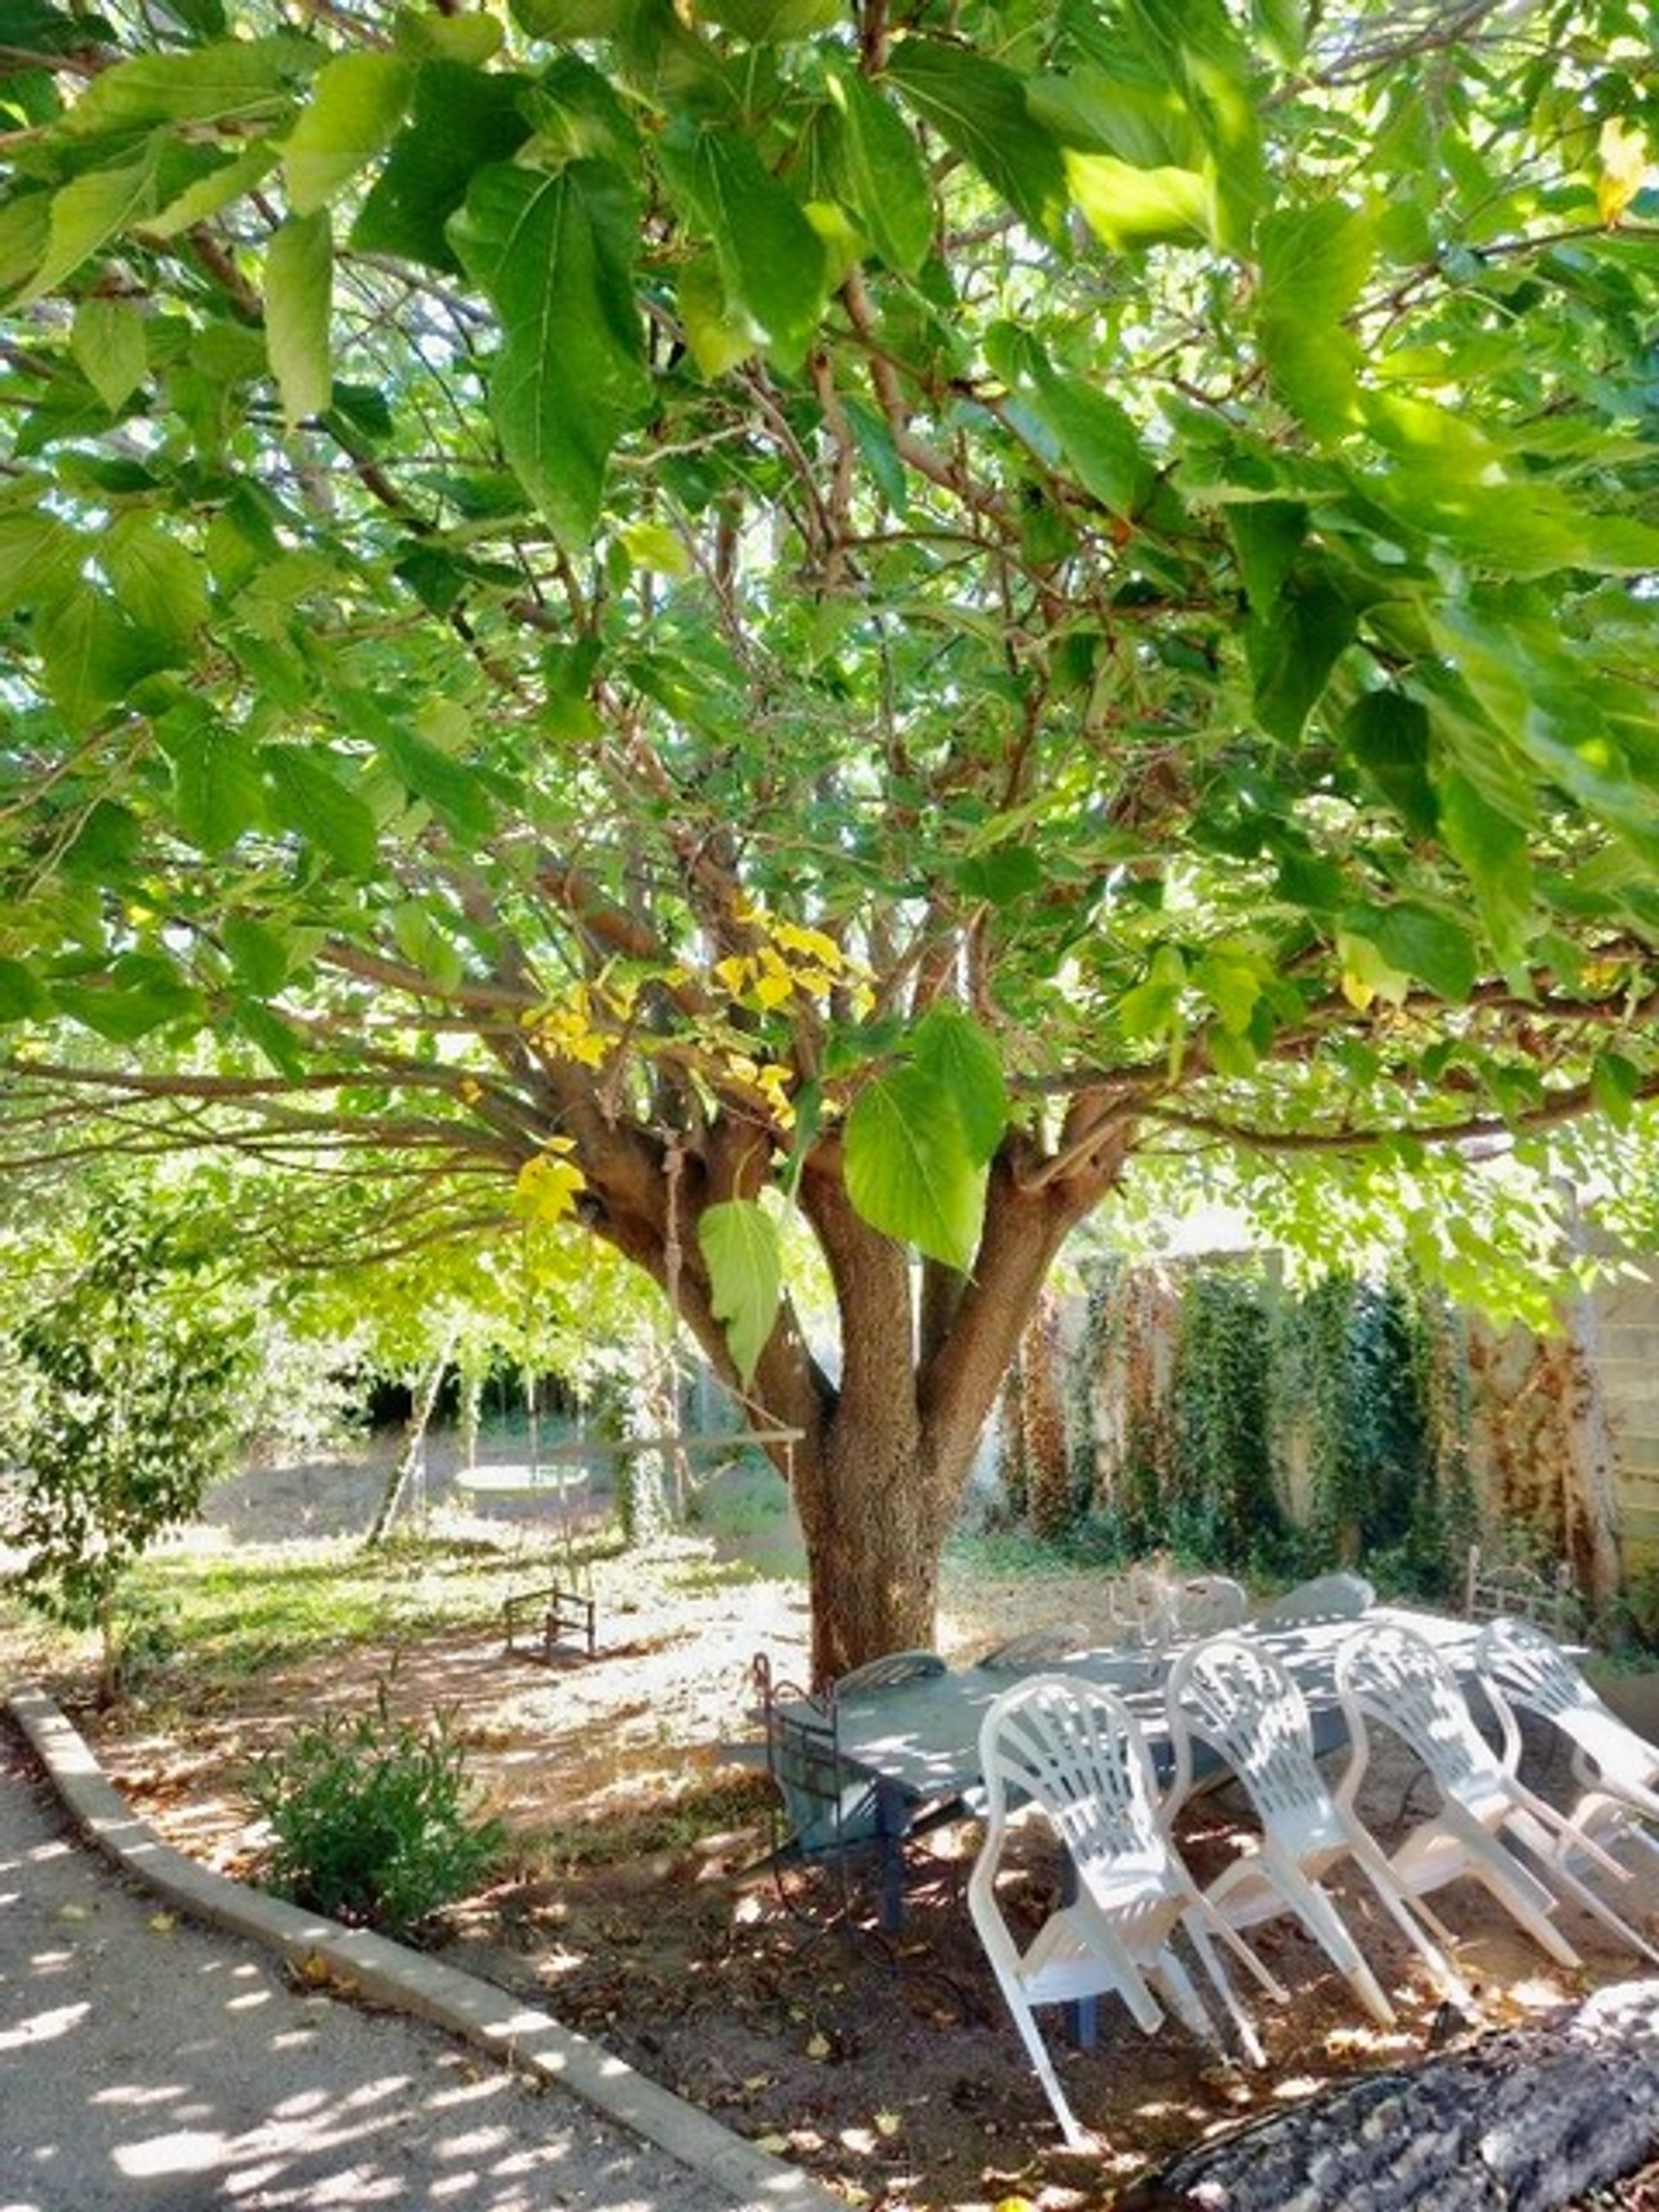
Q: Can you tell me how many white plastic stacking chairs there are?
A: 4